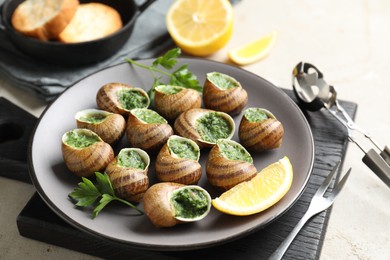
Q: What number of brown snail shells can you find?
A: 12